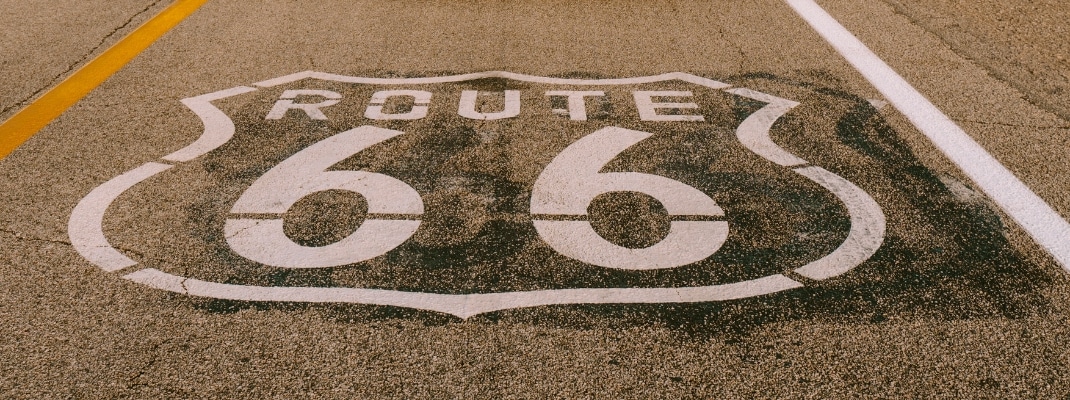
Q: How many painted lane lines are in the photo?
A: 2